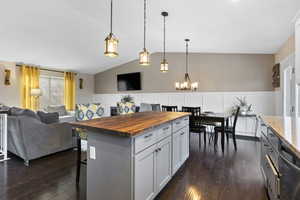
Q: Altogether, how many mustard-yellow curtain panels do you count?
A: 2